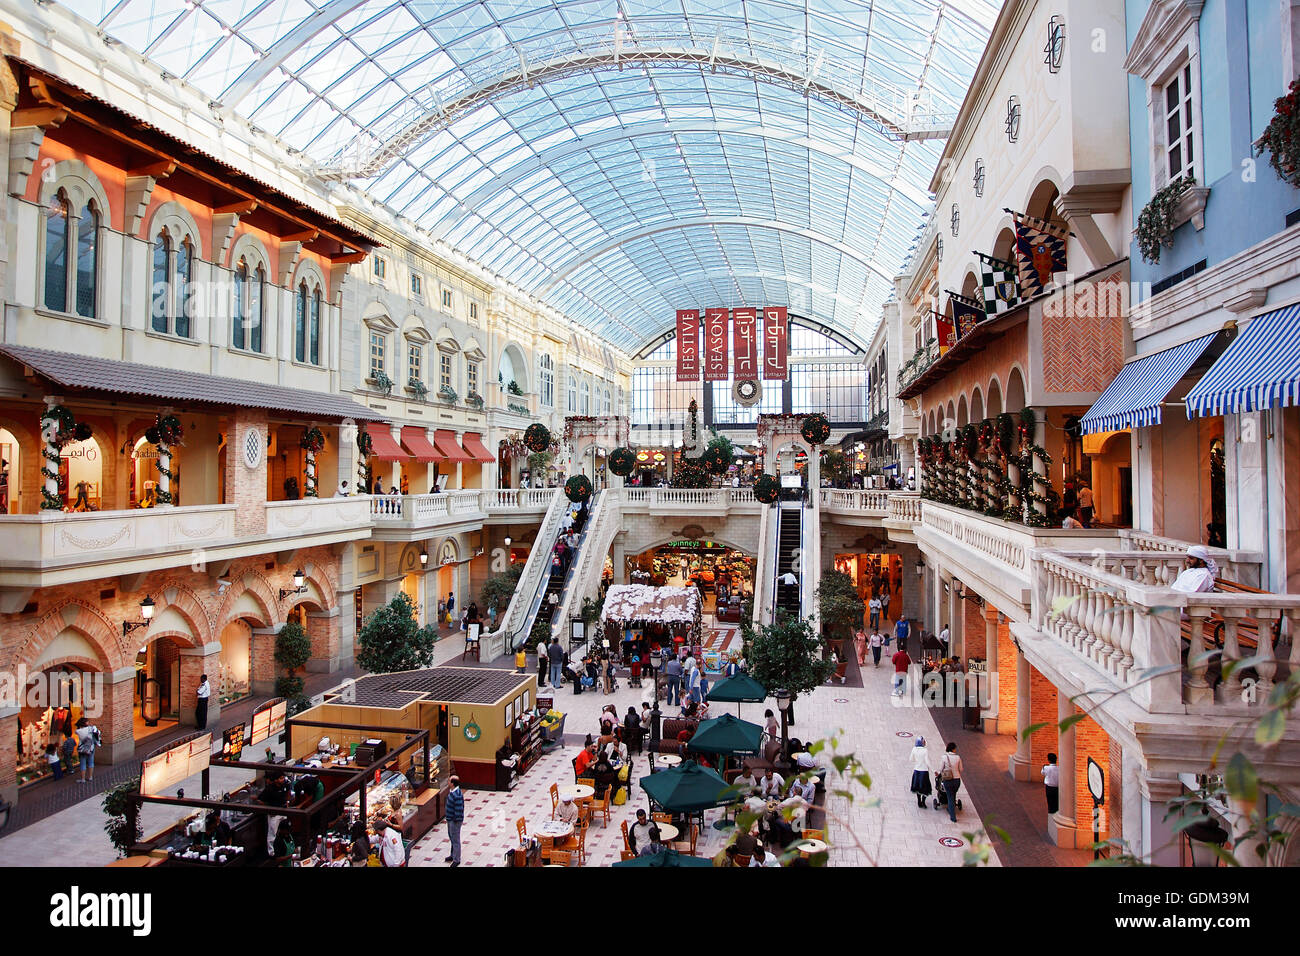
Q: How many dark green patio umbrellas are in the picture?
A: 4